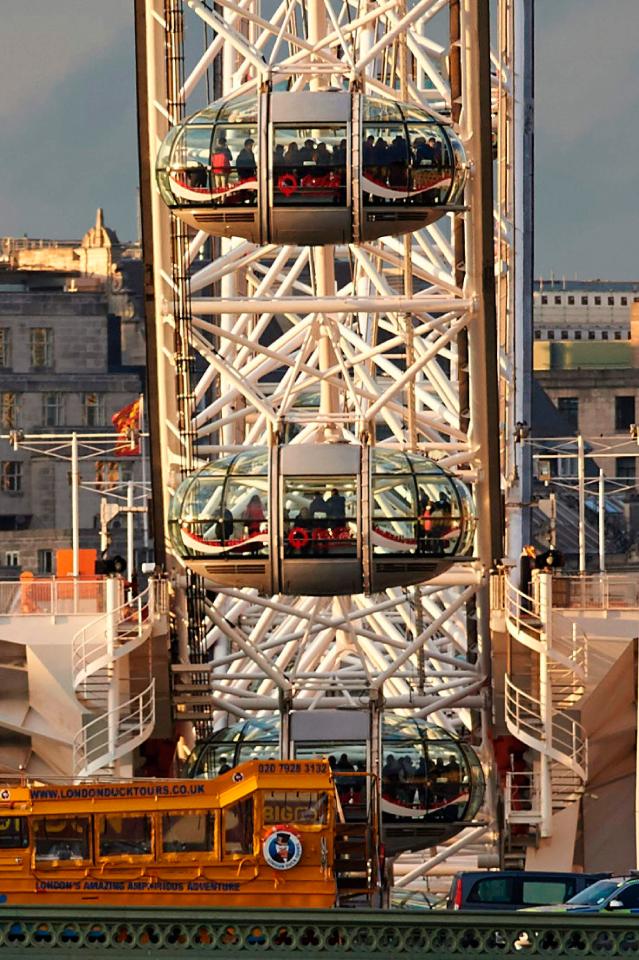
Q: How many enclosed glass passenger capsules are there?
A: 3